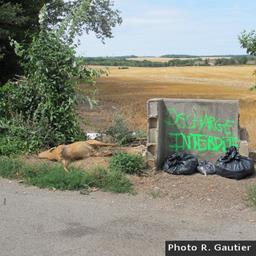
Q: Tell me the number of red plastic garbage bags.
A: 0